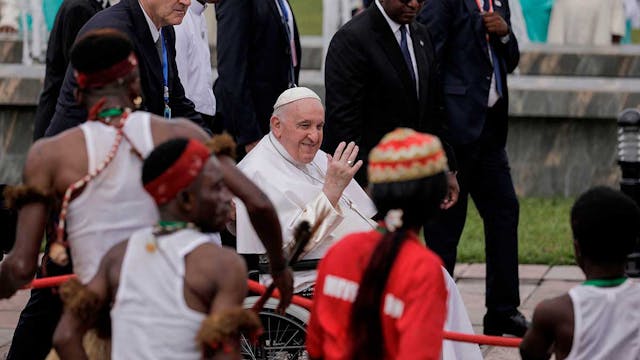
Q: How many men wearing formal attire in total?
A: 5